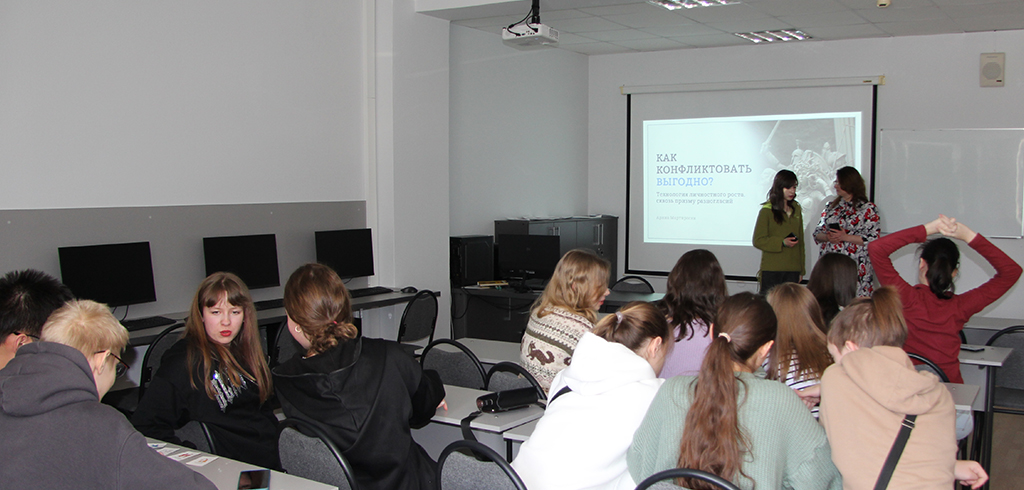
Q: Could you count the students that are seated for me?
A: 12